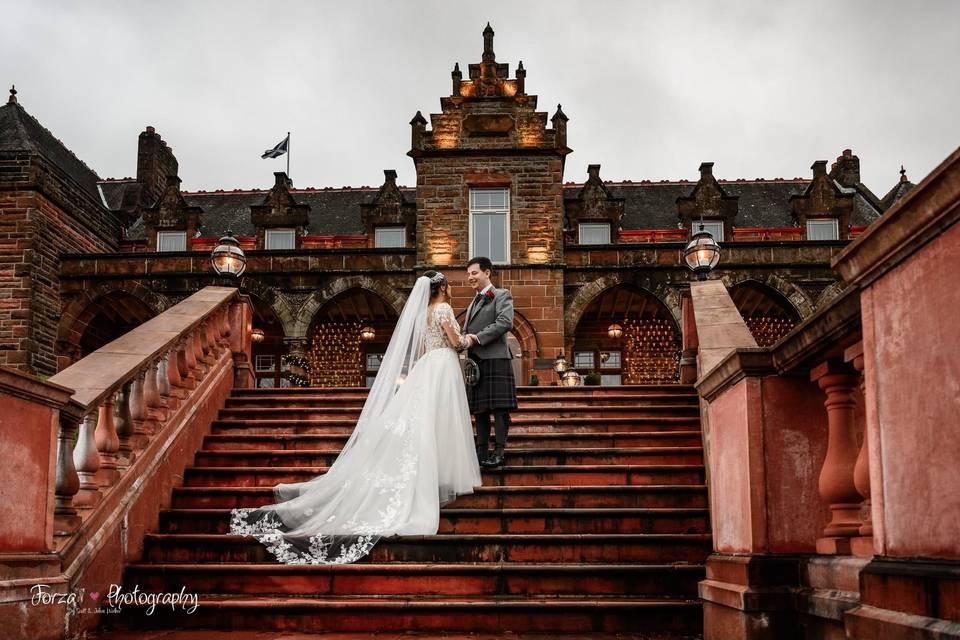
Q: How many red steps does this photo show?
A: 12